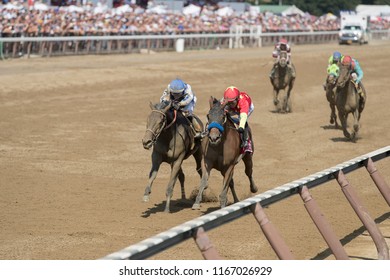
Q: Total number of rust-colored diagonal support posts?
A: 5